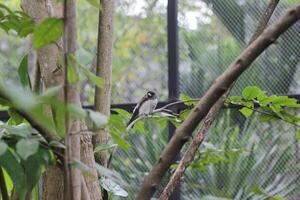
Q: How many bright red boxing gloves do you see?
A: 0